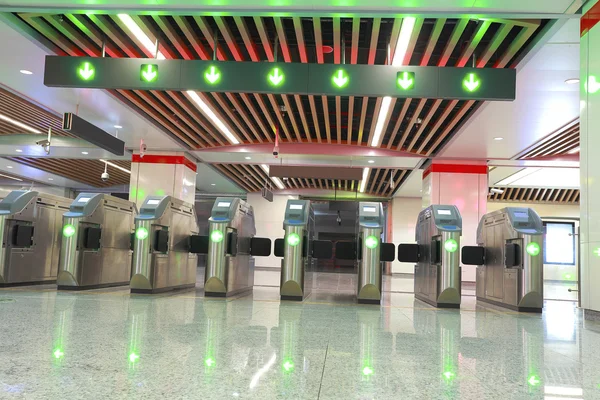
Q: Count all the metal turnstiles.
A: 8